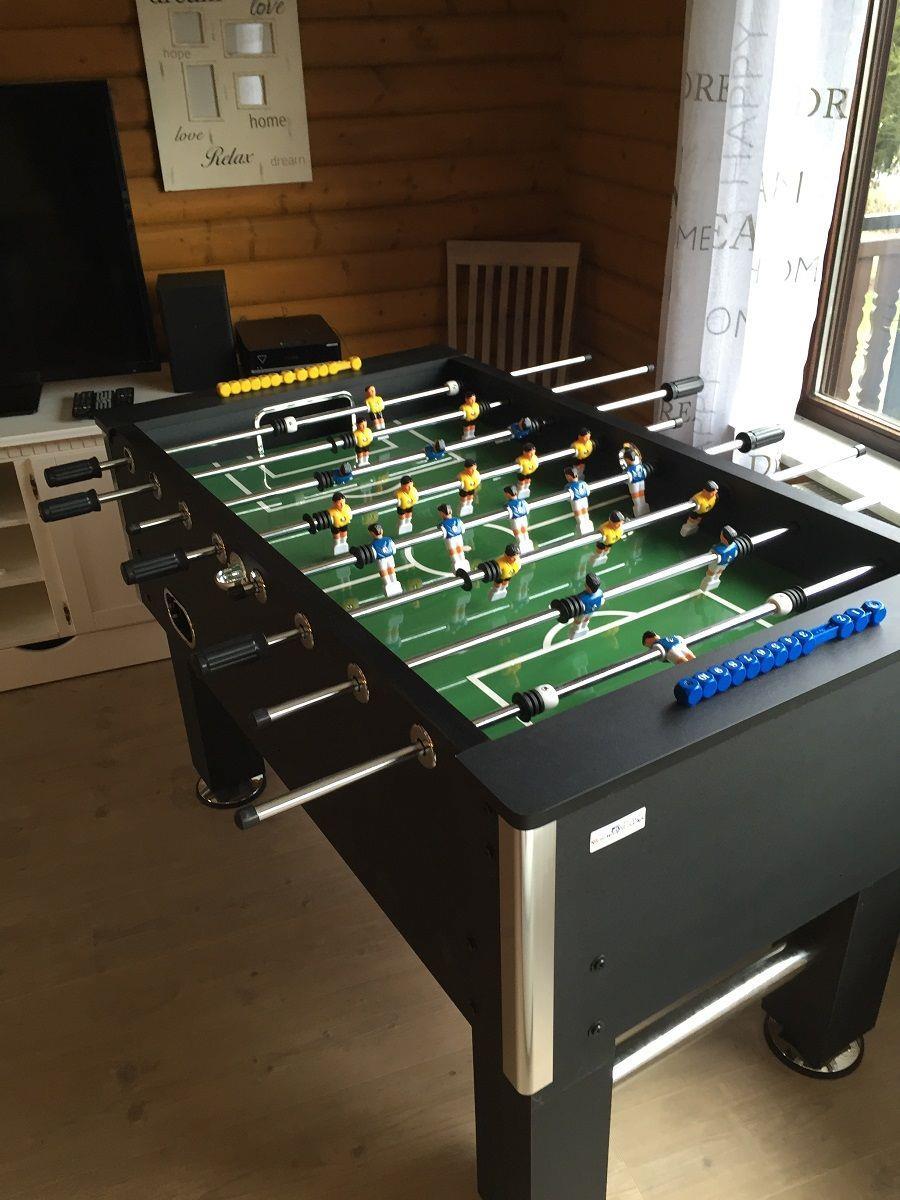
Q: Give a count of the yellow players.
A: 11